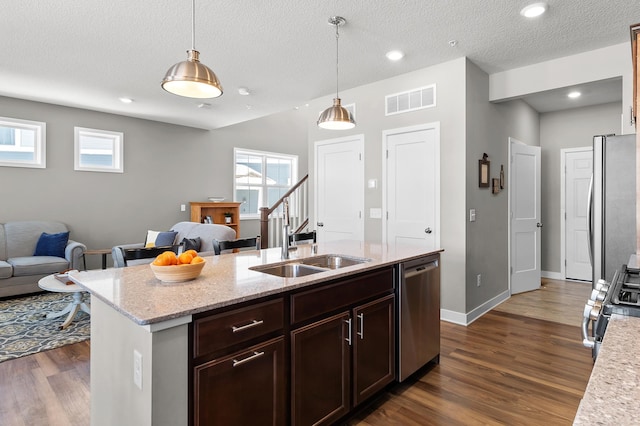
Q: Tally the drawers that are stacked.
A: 2